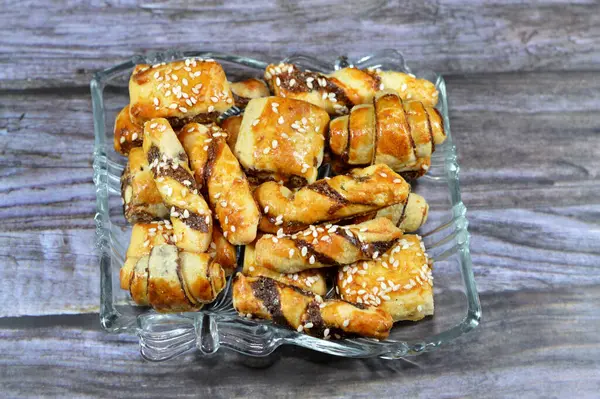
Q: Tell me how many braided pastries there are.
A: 6